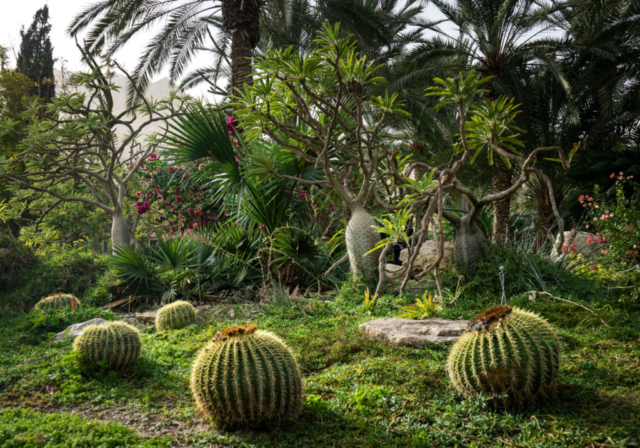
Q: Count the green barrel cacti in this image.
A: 5